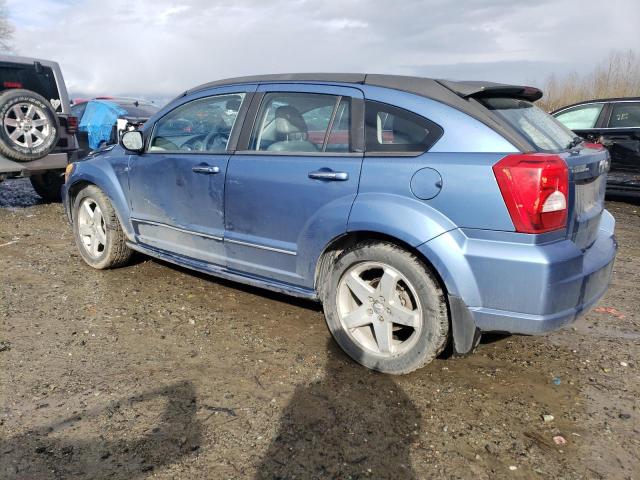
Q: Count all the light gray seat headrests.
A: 1